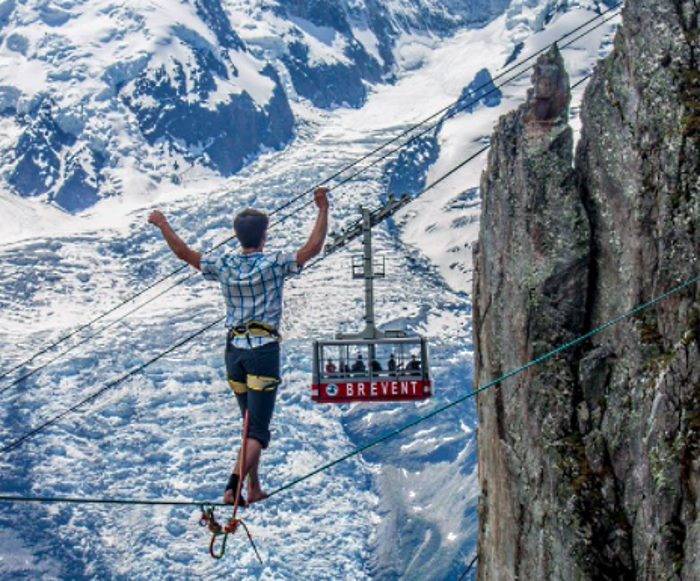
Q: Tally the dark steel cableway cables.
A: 3